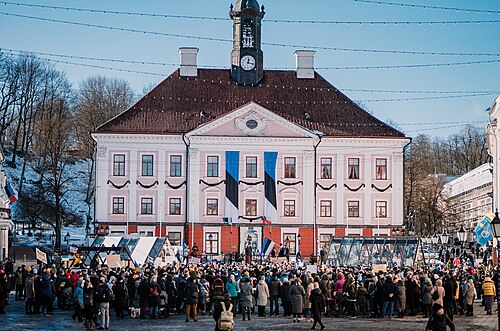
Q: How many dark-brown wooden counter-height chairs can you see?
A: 0